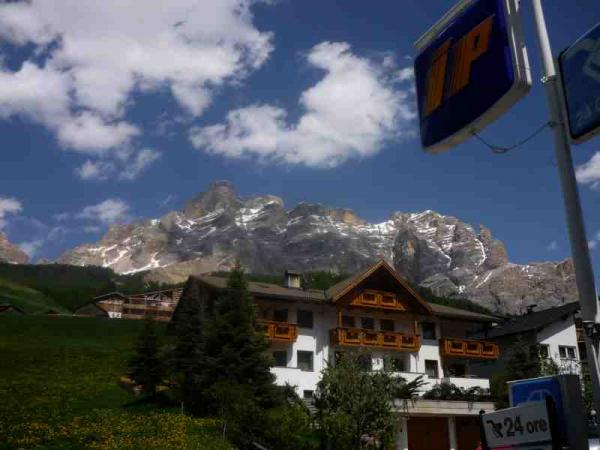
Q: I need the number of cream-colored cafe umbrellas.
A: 0